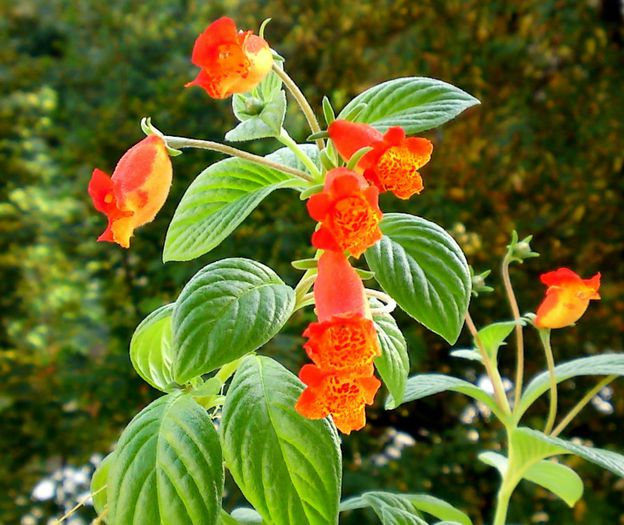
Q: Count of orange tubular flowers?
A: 7